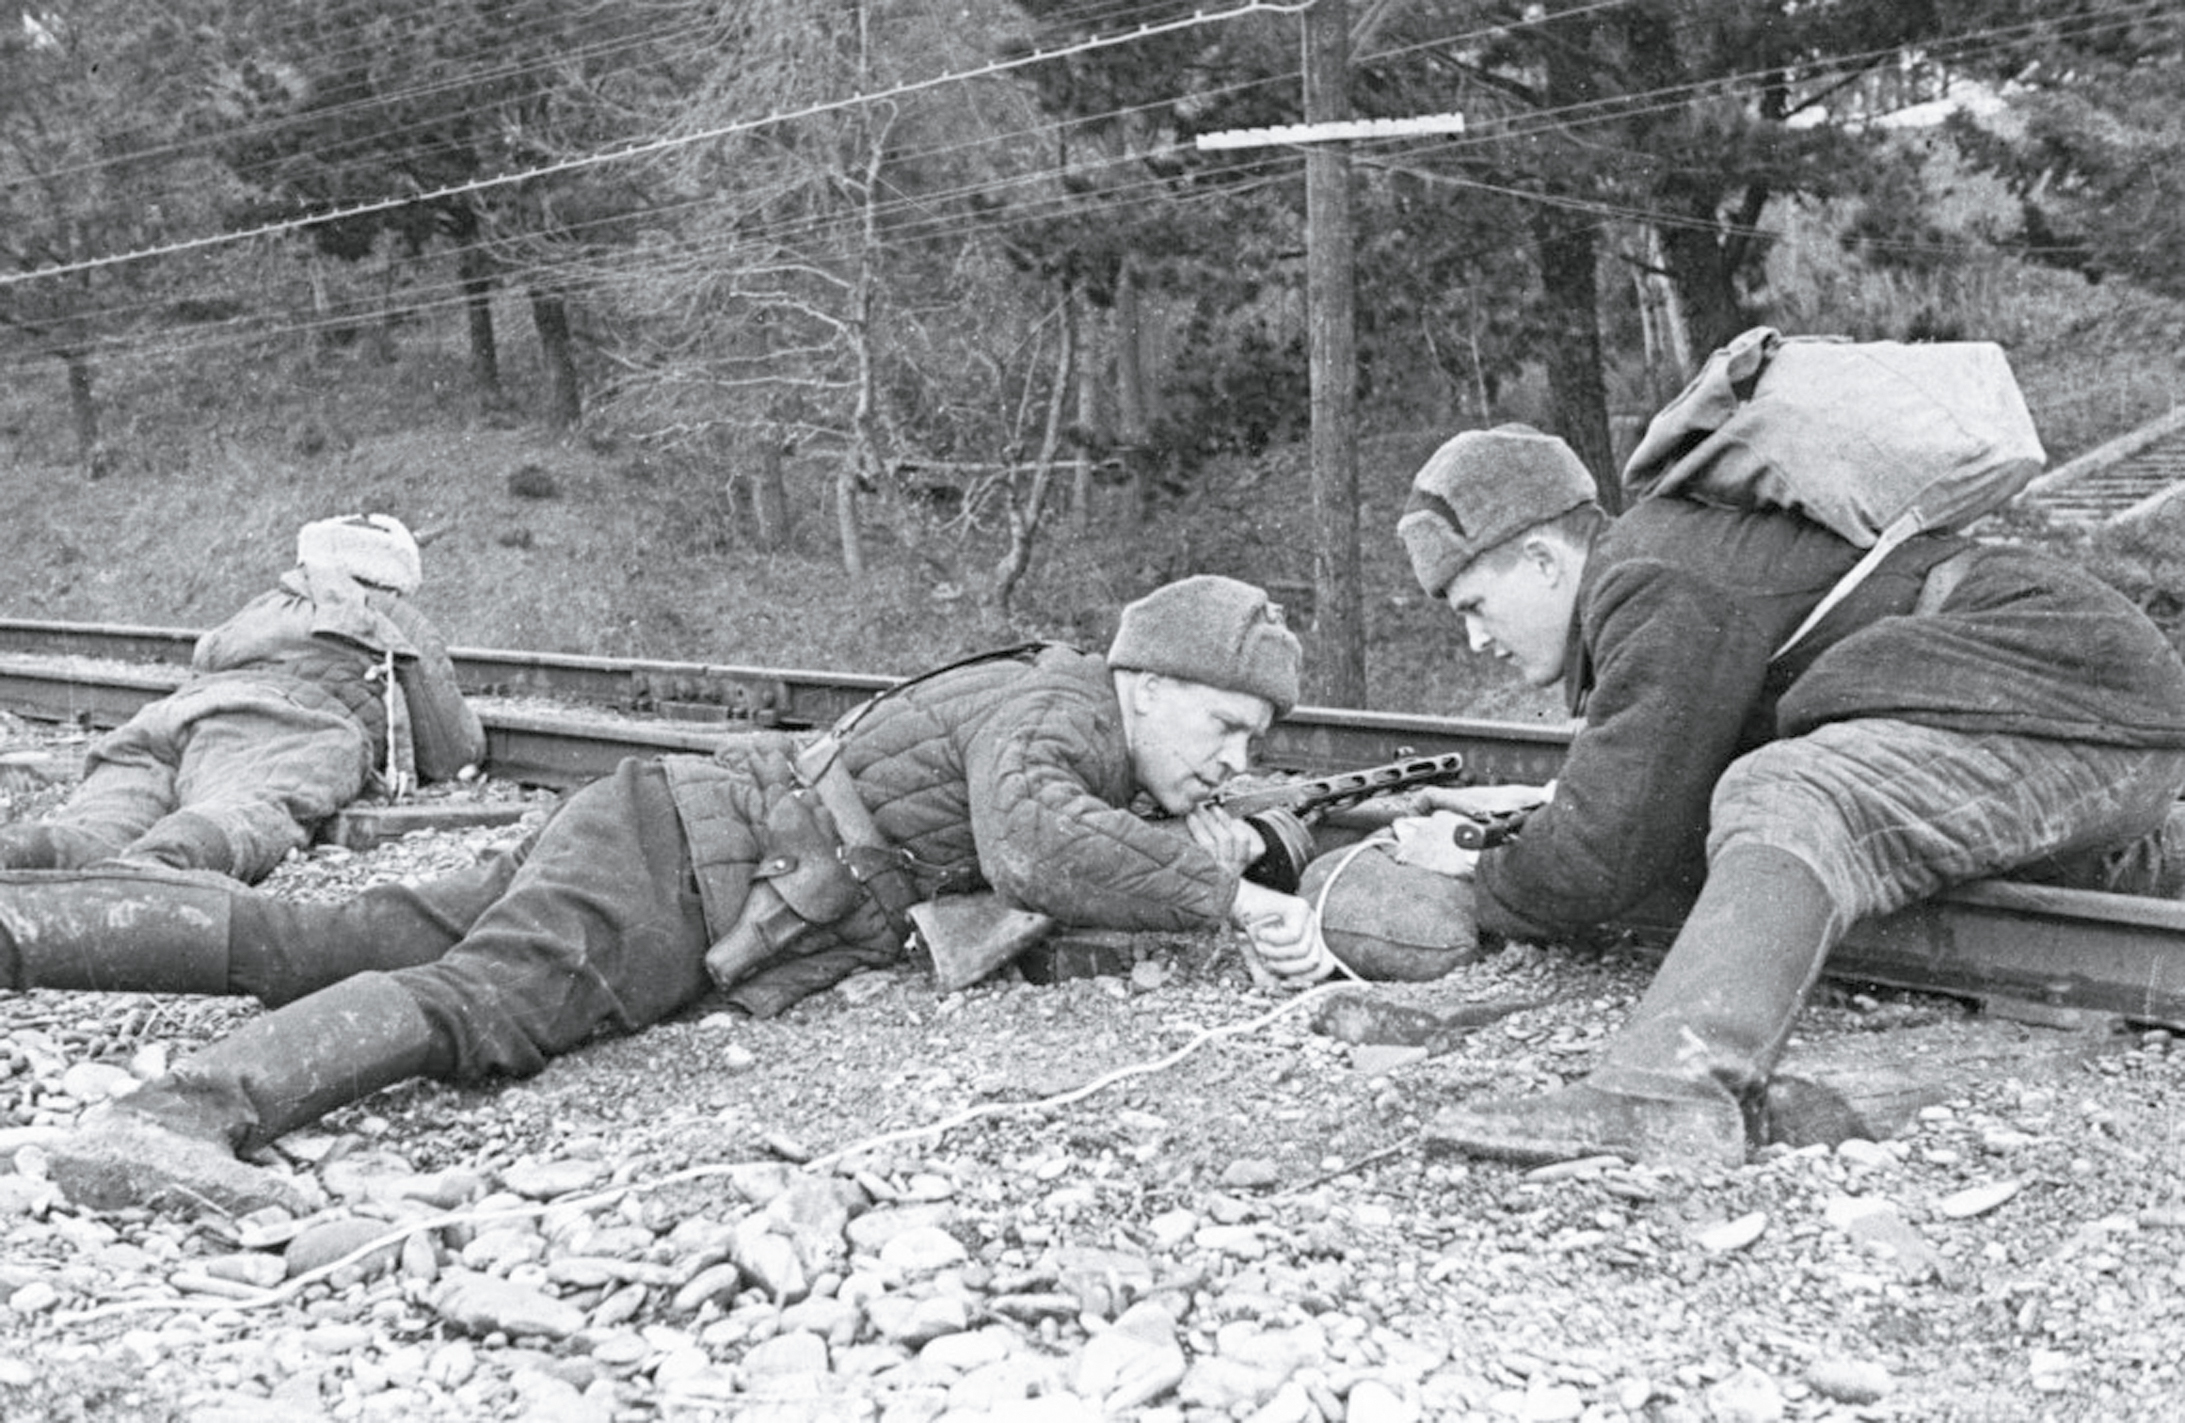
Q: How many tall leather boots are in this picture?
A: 3